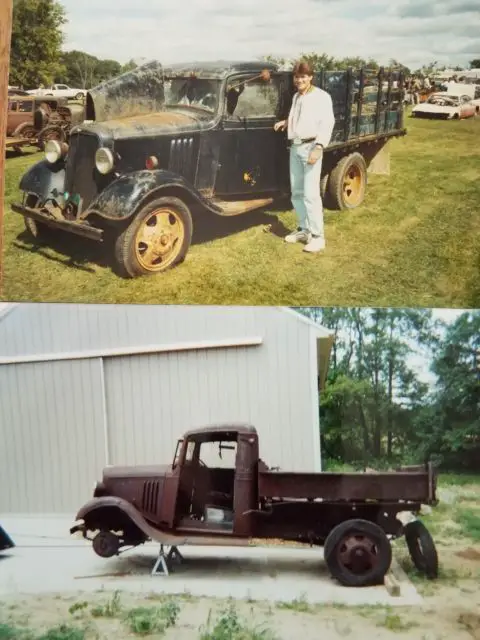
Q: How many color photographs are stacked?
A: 2